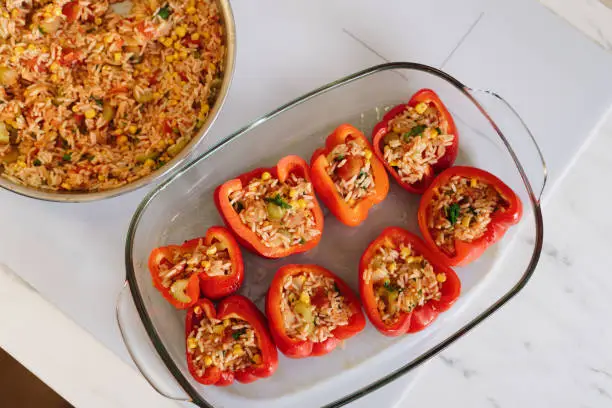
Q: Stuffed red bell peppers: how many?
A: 8